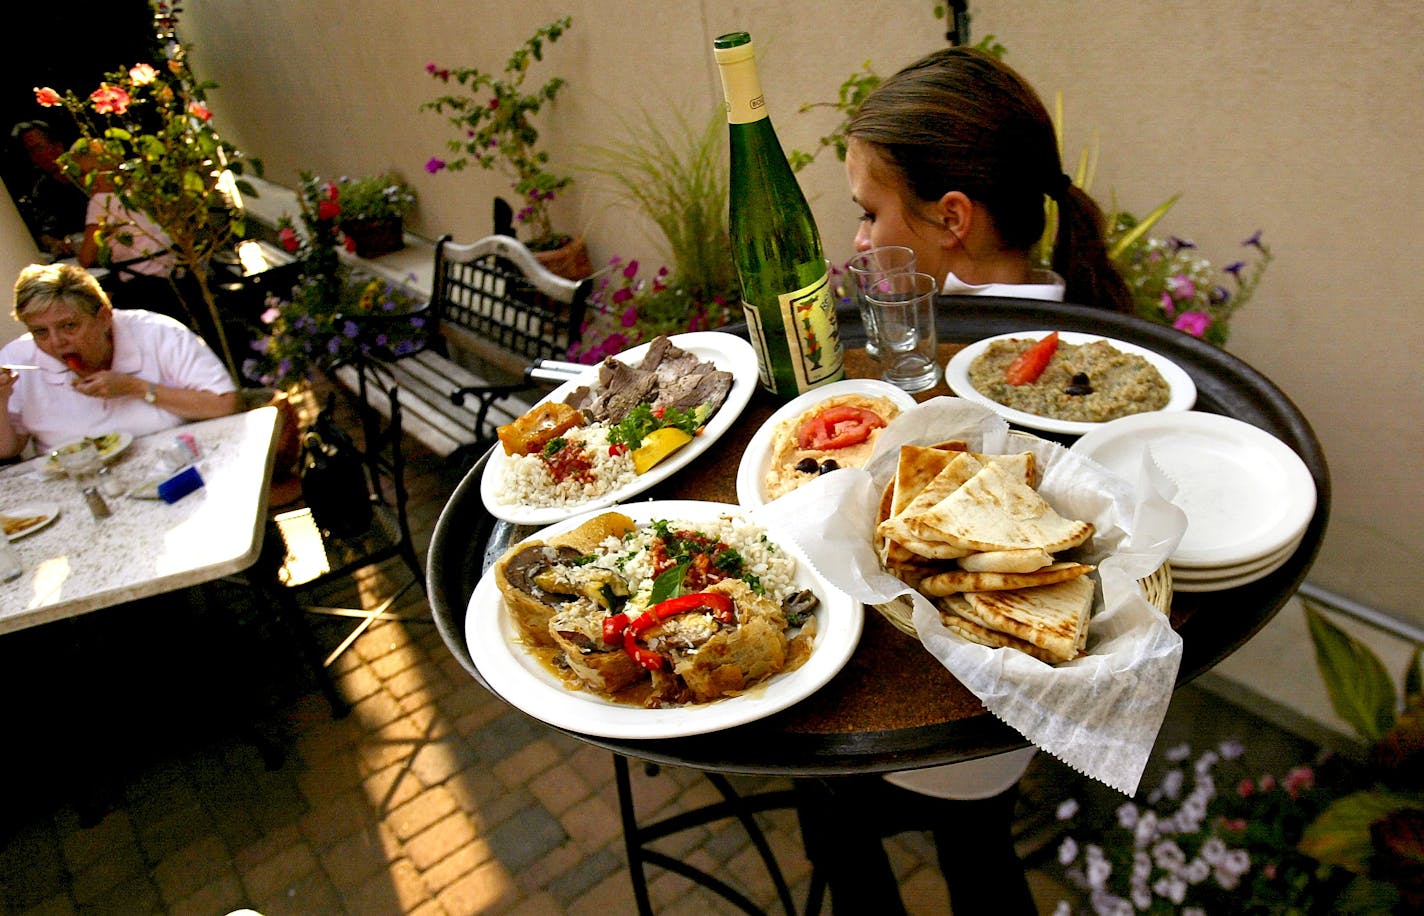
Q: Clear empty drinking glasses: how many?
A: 2